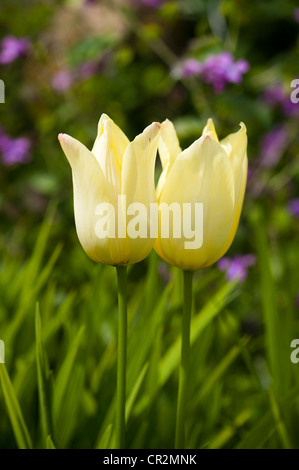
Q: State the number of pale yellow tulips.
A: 2